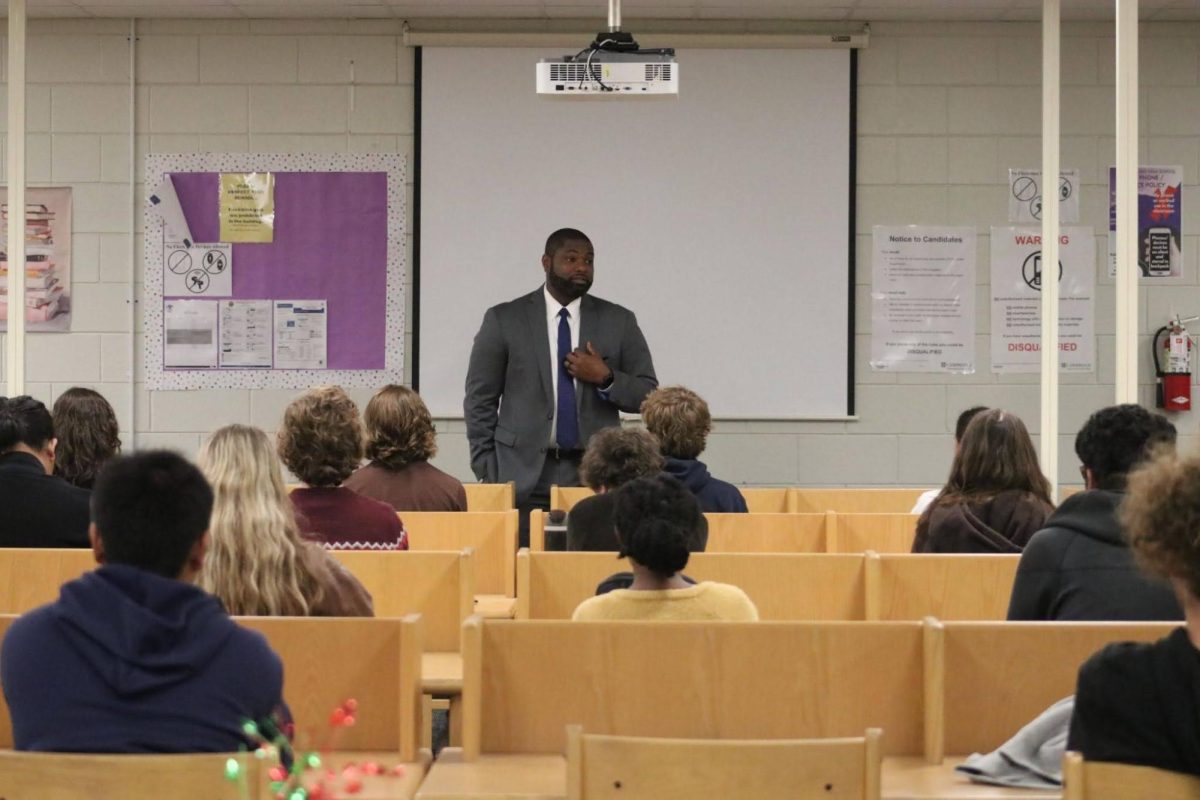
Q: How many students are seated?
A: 13